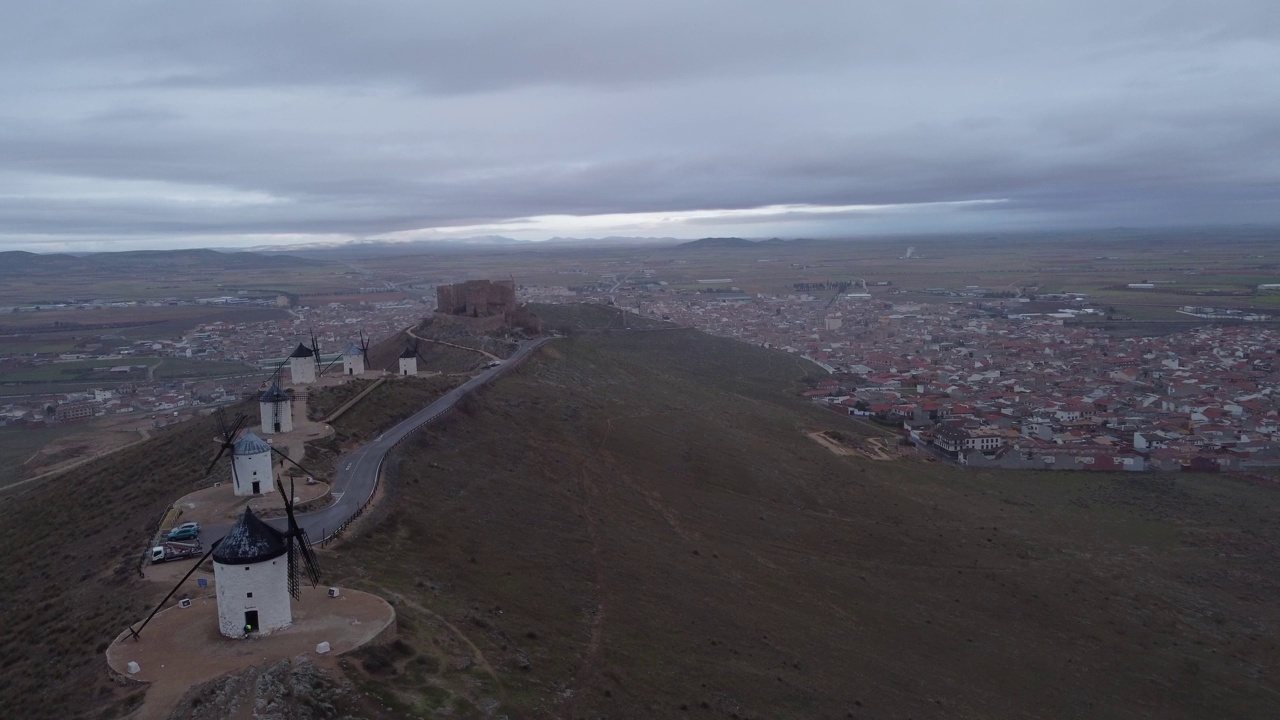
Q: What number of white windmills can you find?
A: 6